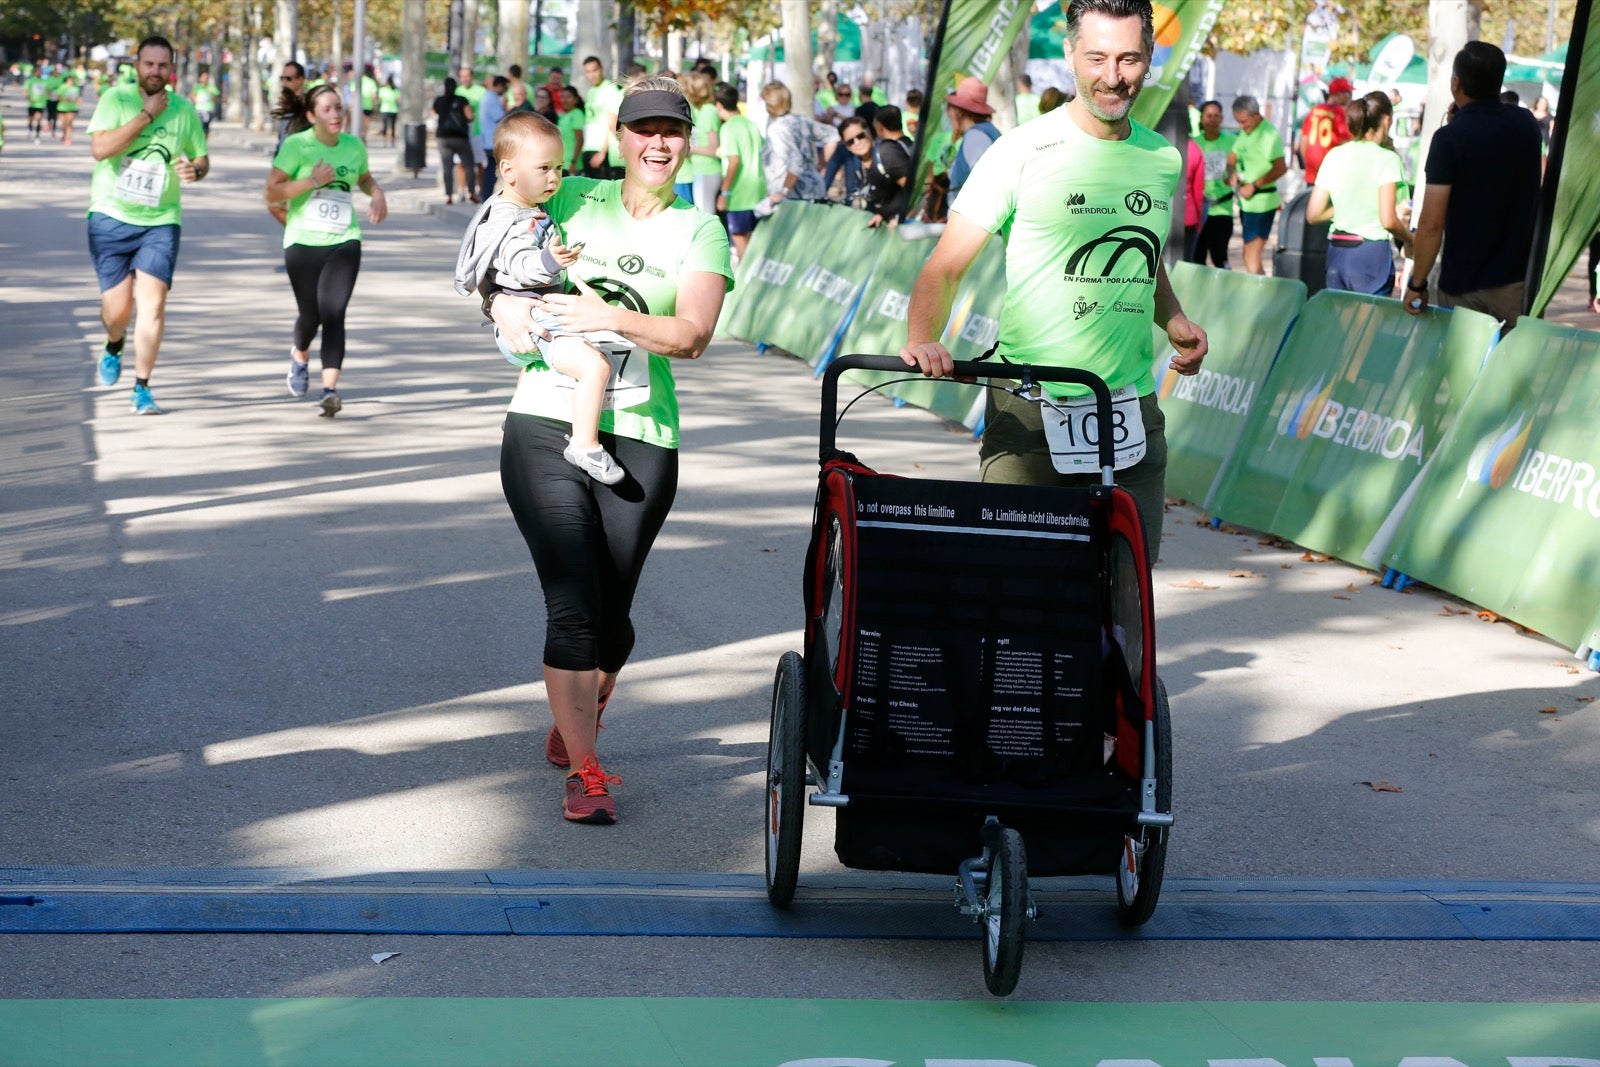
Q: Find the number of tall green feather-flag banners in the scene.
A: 3